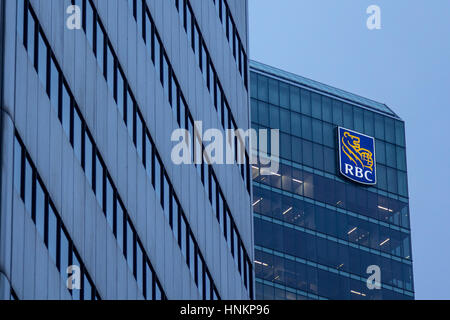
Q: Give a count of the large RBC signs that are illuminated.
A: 1